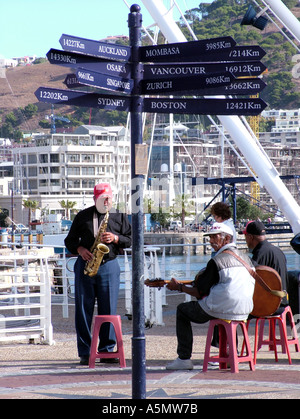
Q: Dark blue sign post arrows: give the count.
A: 11